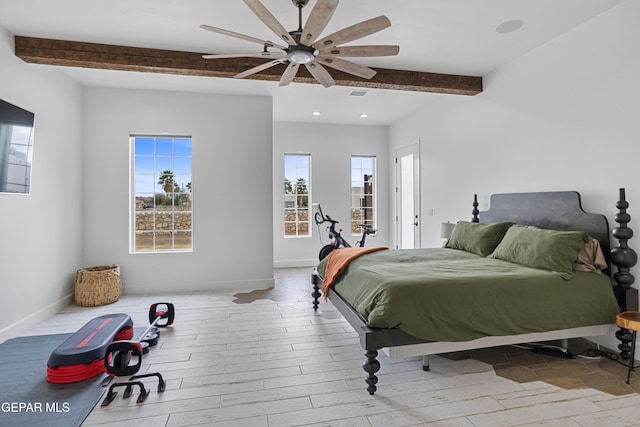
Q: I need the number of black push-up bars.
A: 2